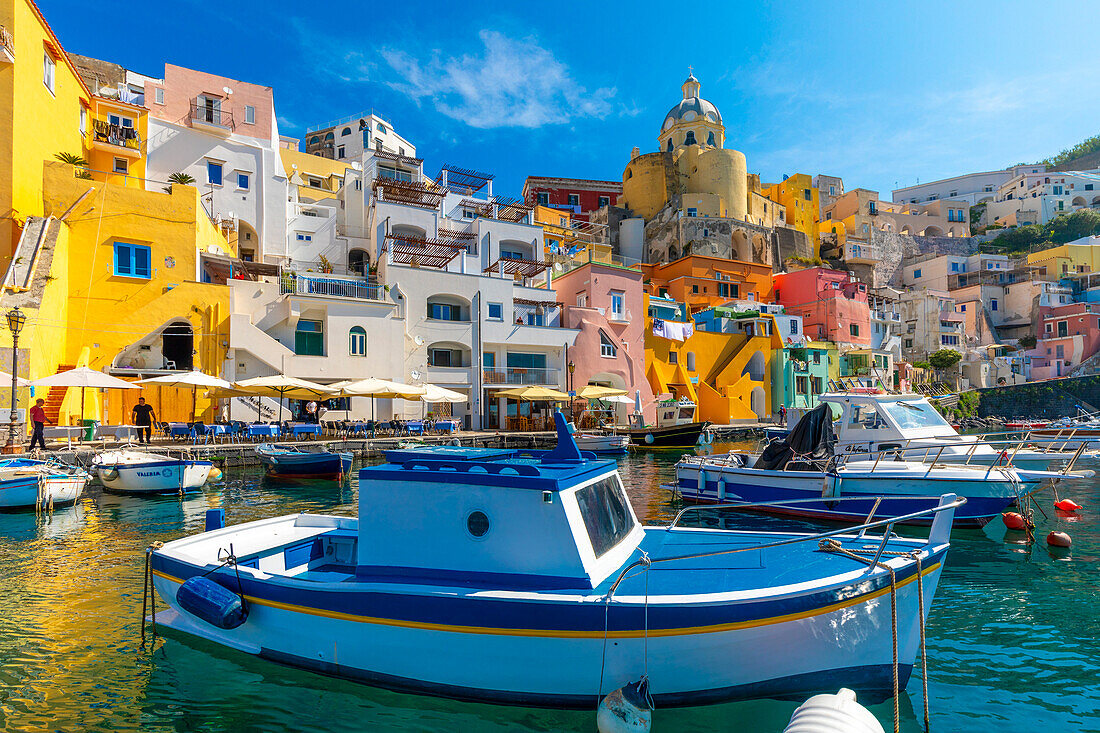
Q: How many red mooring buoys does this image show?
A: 3